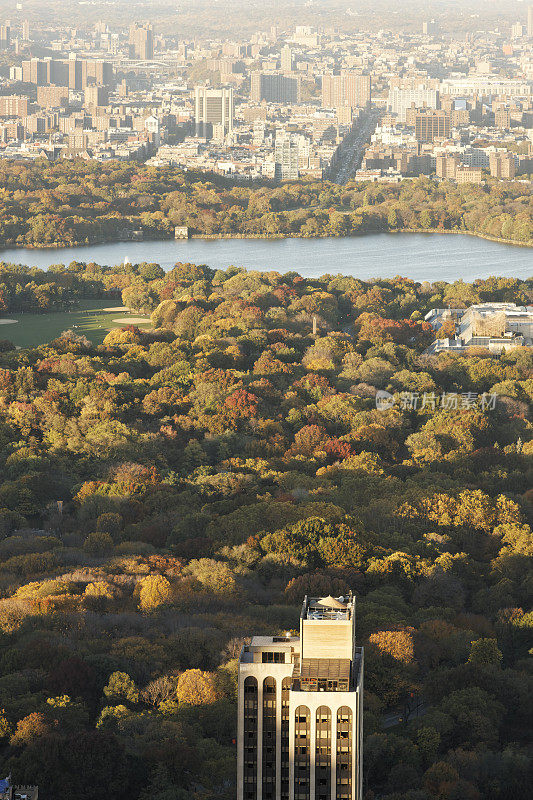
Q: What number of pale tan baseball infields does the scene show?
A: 3